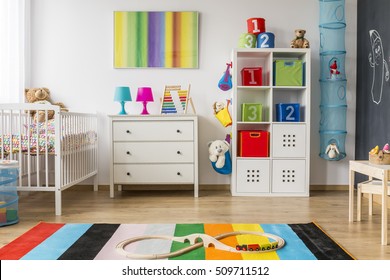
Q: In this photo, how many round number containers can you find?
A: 3